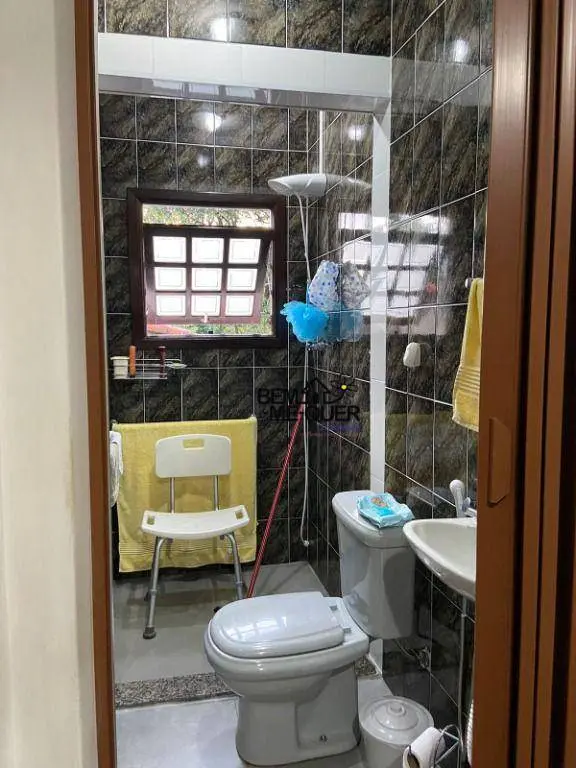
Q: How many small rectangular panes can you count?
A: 9